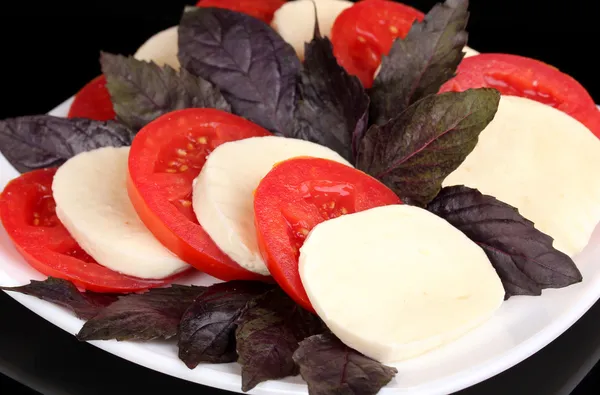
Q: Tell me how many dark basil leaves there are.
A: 12